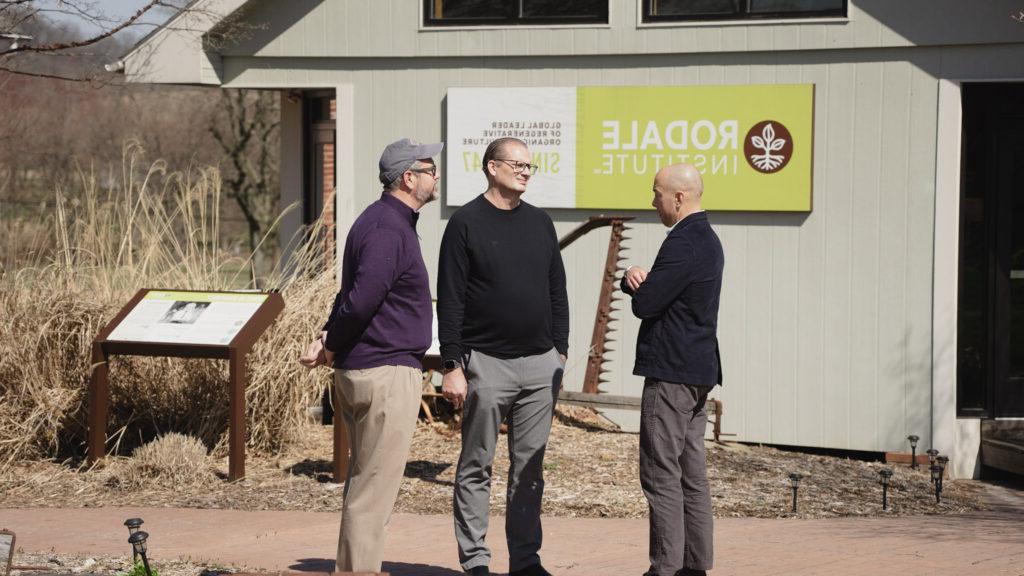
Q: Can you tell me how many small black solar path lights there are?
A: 8